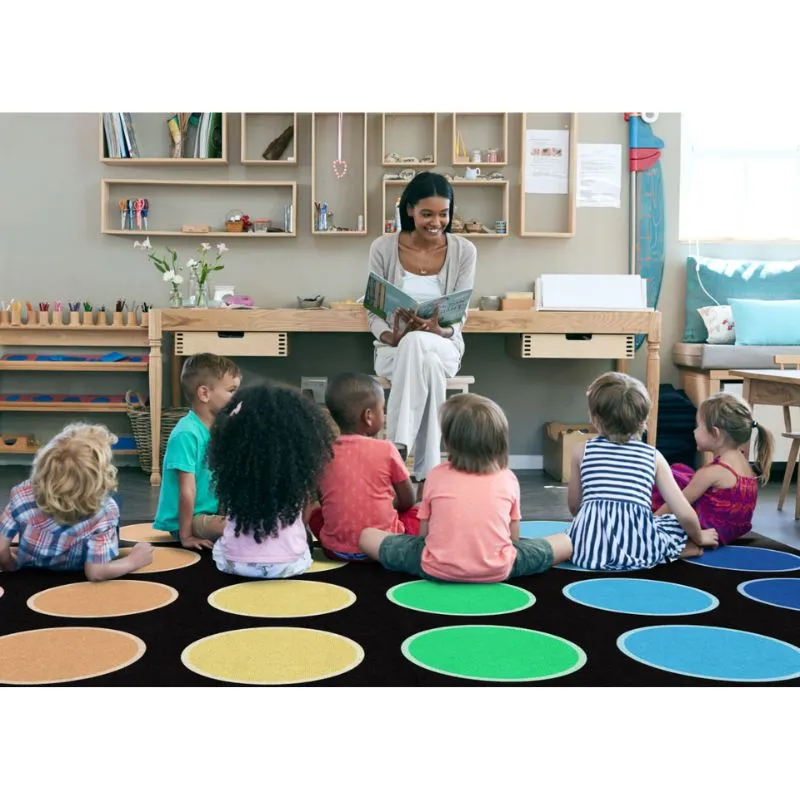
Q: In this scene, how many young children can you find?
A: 7